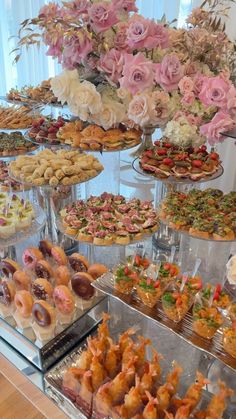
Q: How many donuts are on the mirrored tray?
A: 15